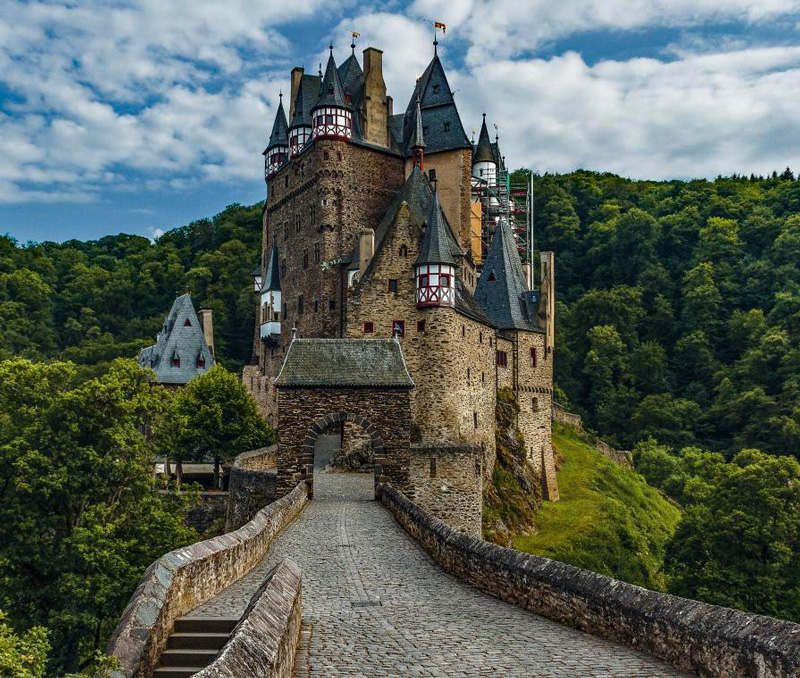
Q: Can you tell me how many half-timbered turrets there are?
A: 4